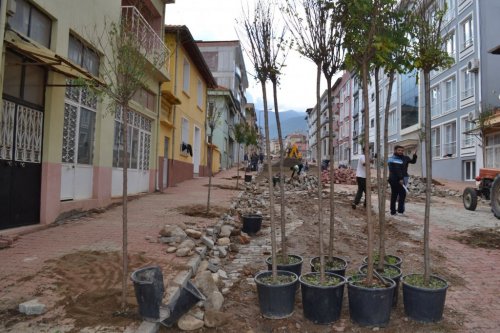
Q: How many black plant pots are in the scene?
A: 12